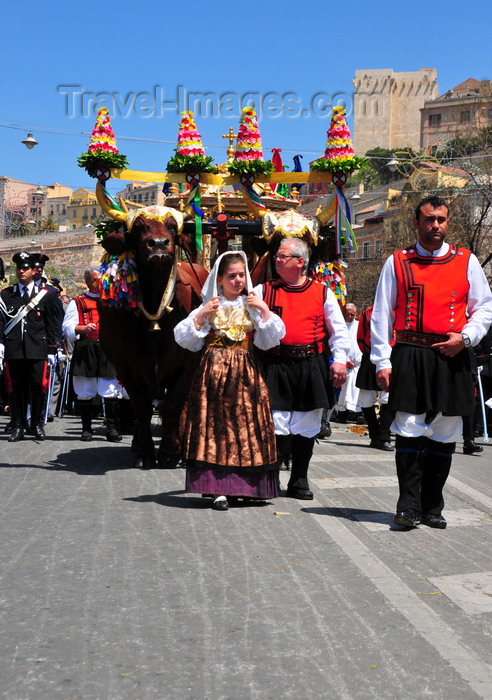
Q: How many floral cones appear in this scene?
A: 4